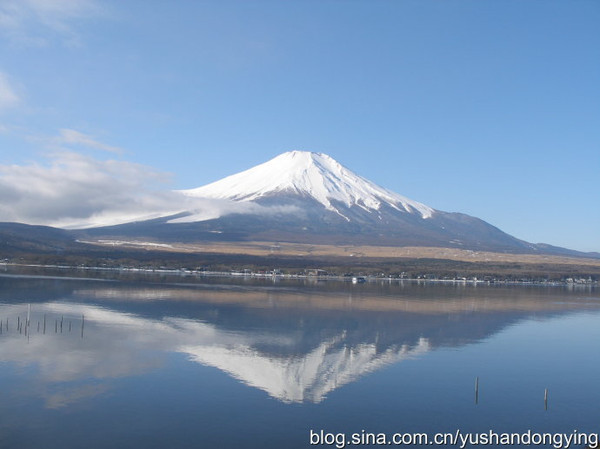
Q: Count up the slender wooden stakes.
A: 14